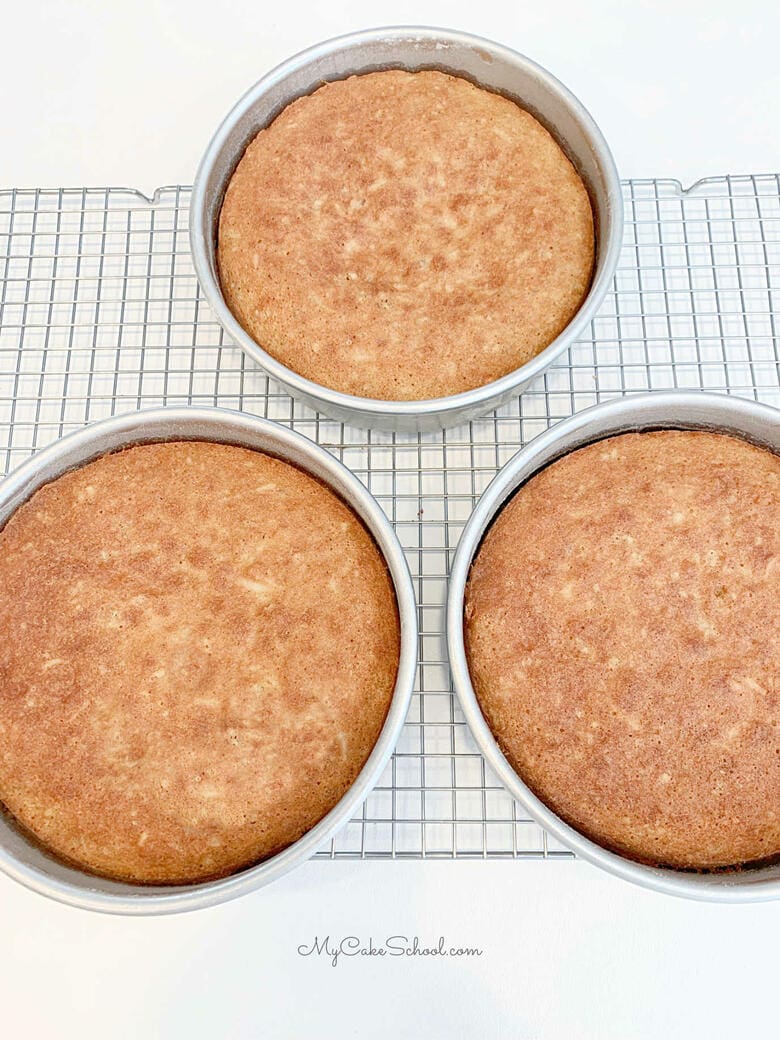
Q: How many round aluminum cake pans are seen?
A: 3